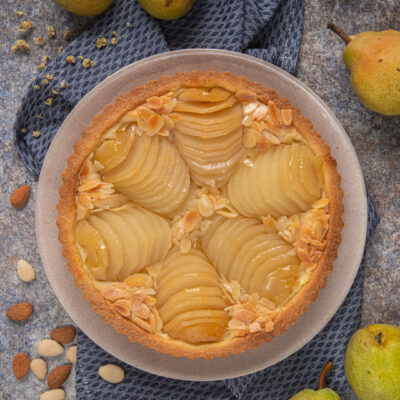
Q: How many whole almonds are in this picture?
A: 11